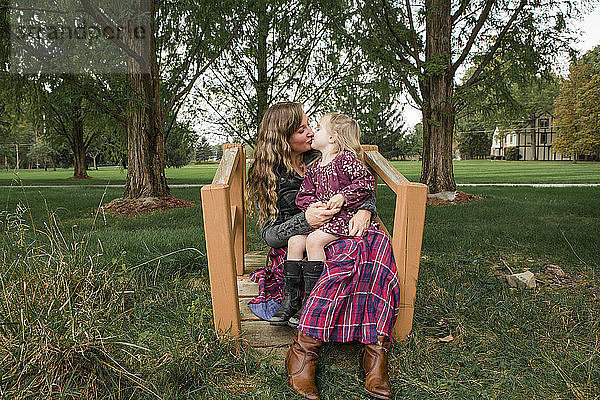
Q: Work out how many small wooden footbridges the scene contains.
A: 1